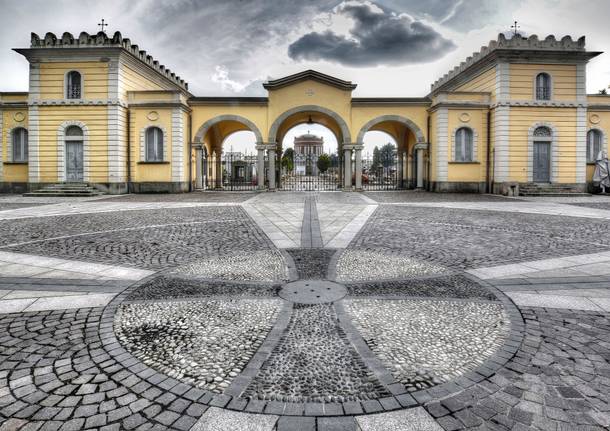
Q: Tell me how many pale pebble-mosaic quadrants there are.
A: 4